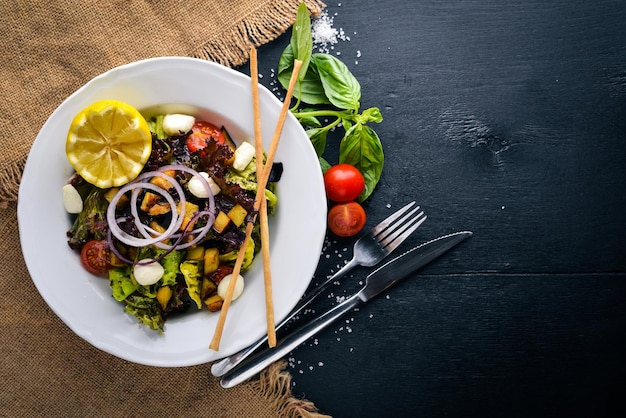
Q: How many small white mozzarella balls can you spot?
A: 6